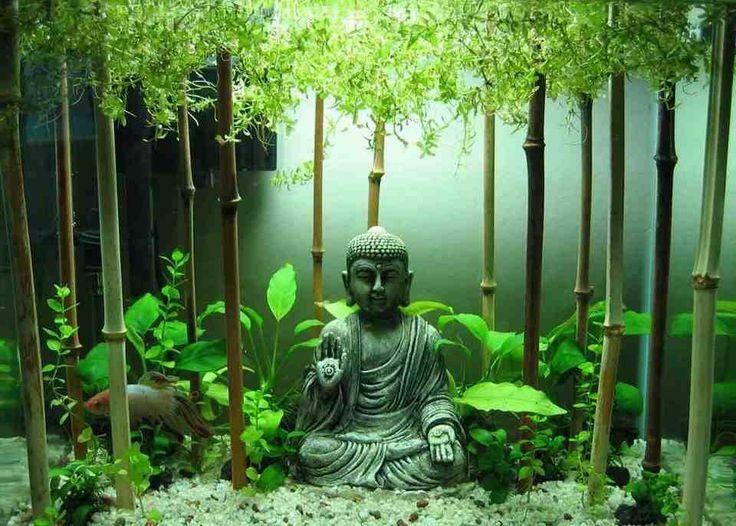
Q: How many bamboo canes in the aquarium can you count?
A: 13